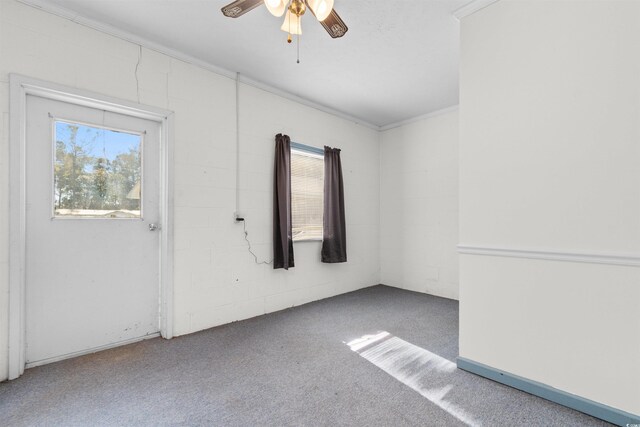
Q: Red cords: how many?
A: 0